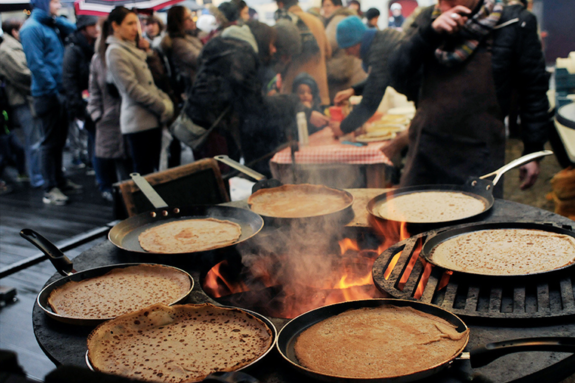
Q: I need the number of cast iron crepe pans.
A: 7